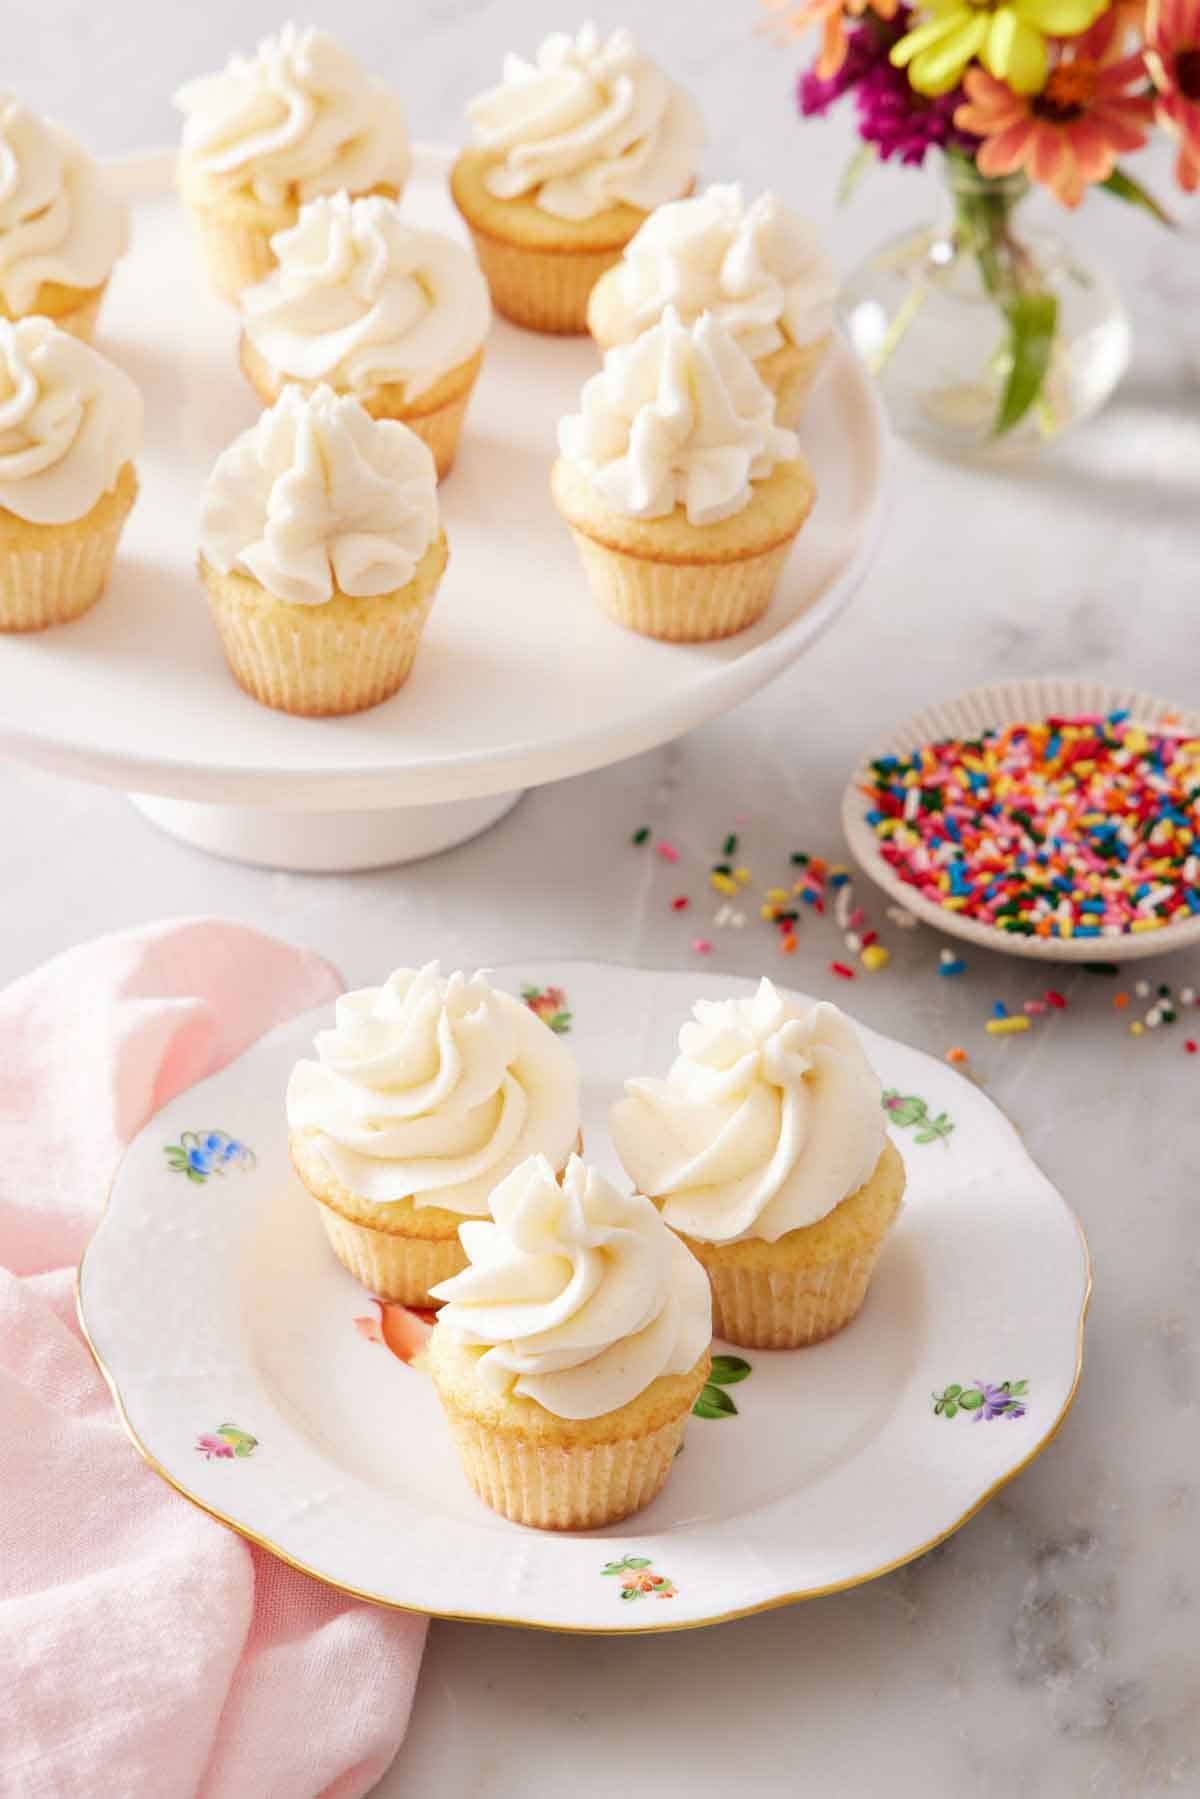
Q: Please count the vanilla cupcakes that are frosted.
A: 11